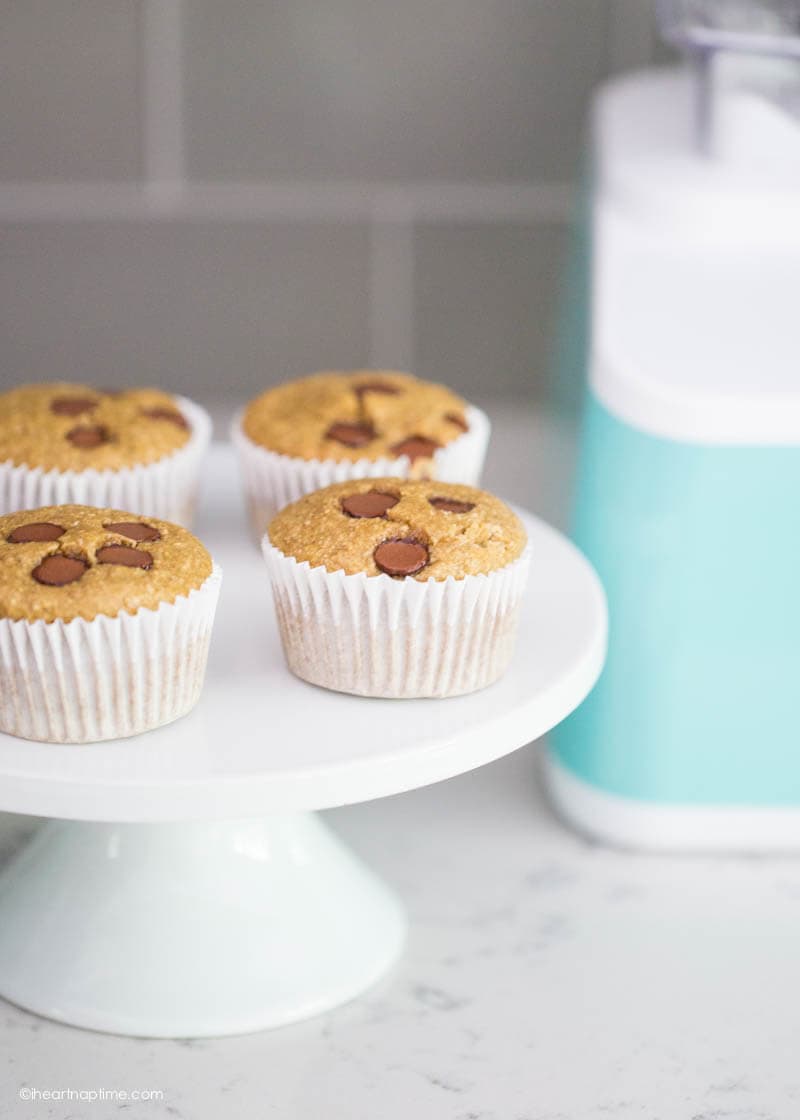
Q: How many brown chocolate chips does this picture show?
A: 15